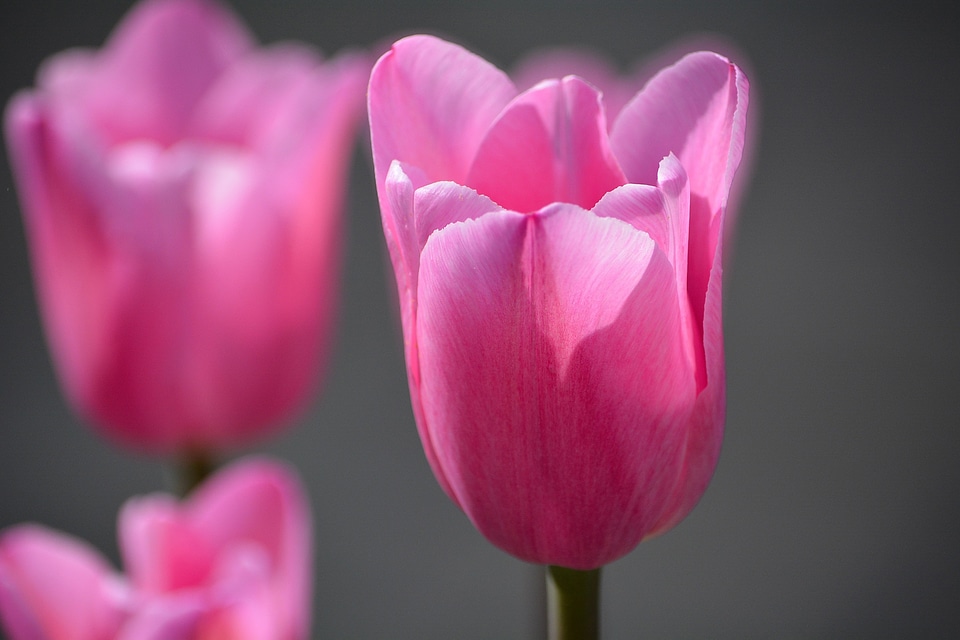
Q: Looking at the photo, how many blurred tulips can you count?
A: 3